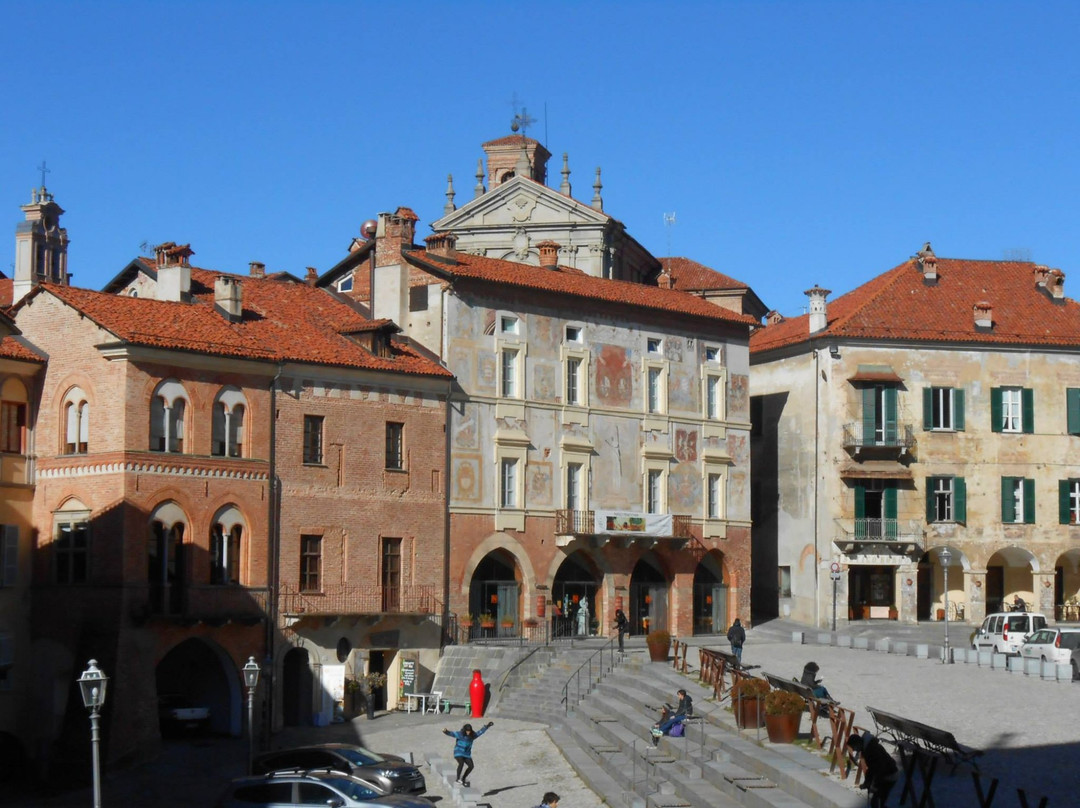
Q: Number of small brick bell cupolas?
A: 1